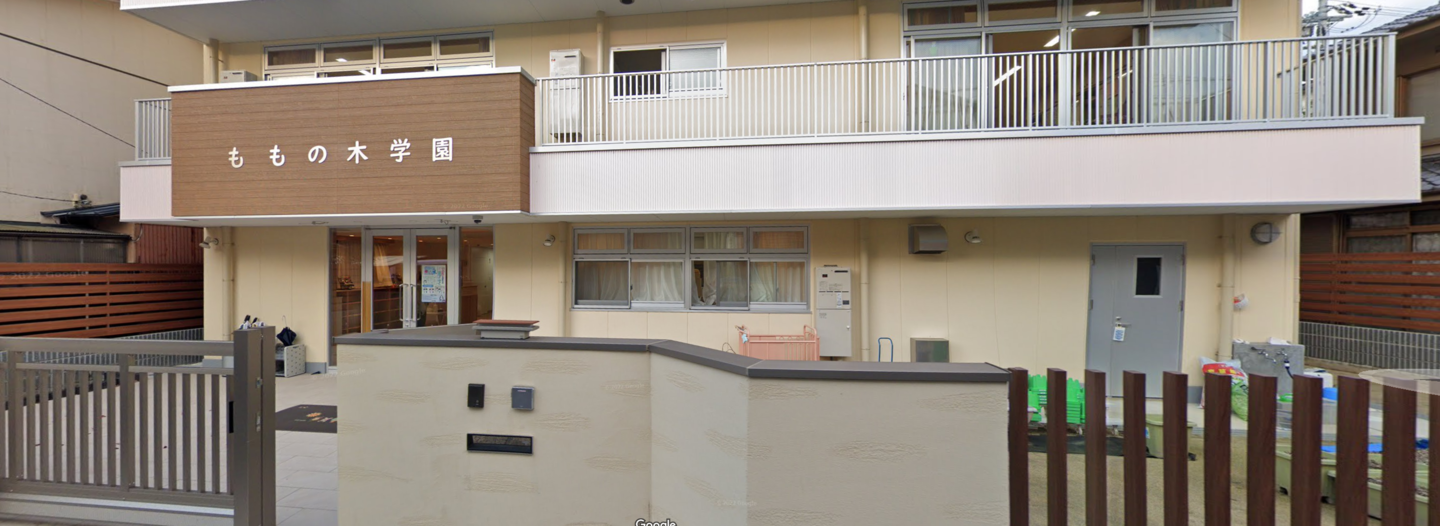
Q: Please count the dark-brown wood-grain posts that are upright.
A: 11